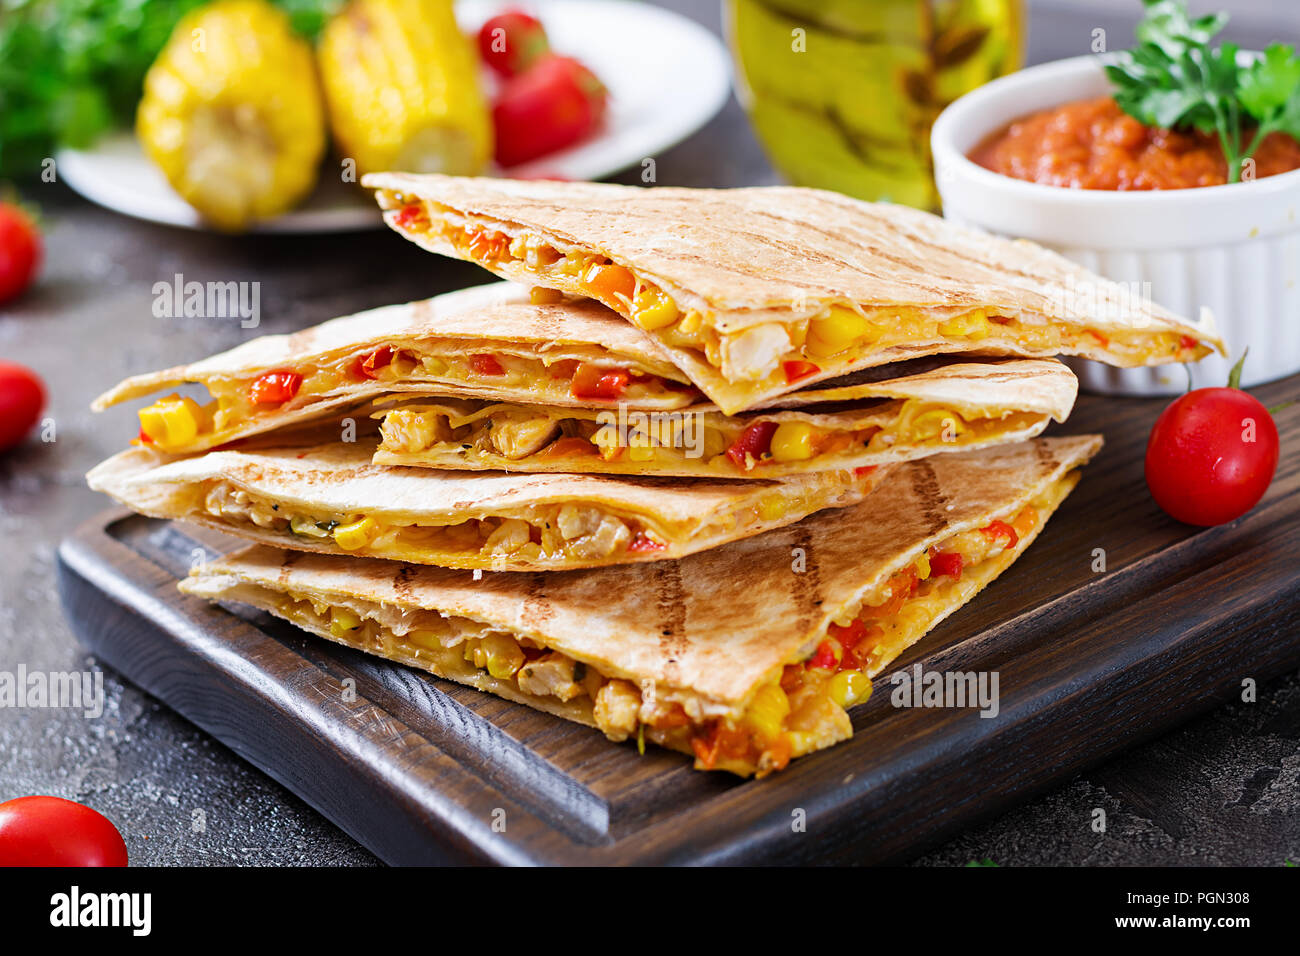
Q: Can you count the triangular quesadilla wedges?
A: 5